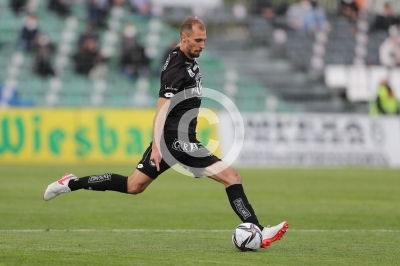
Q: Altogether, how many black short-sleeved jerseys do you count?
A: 1